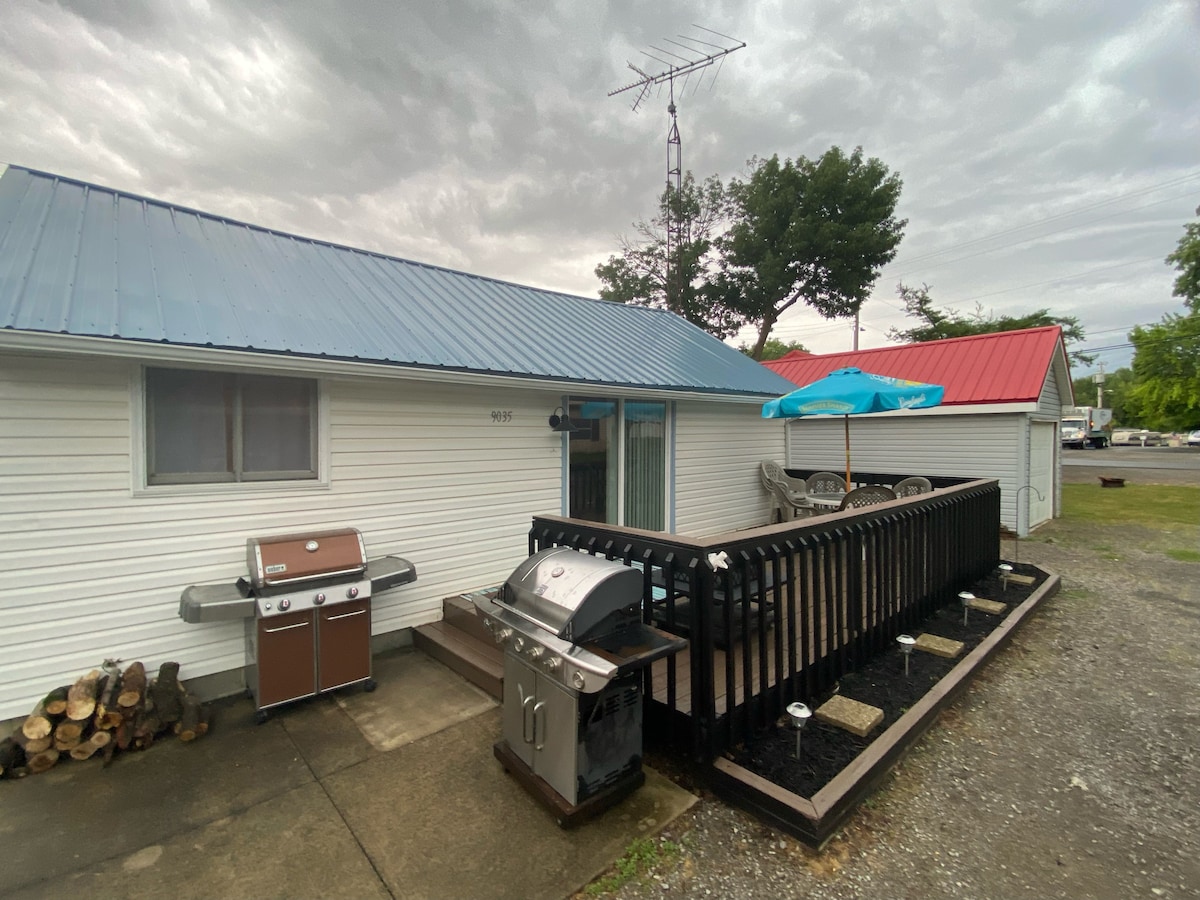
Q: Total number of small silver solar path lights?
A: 4